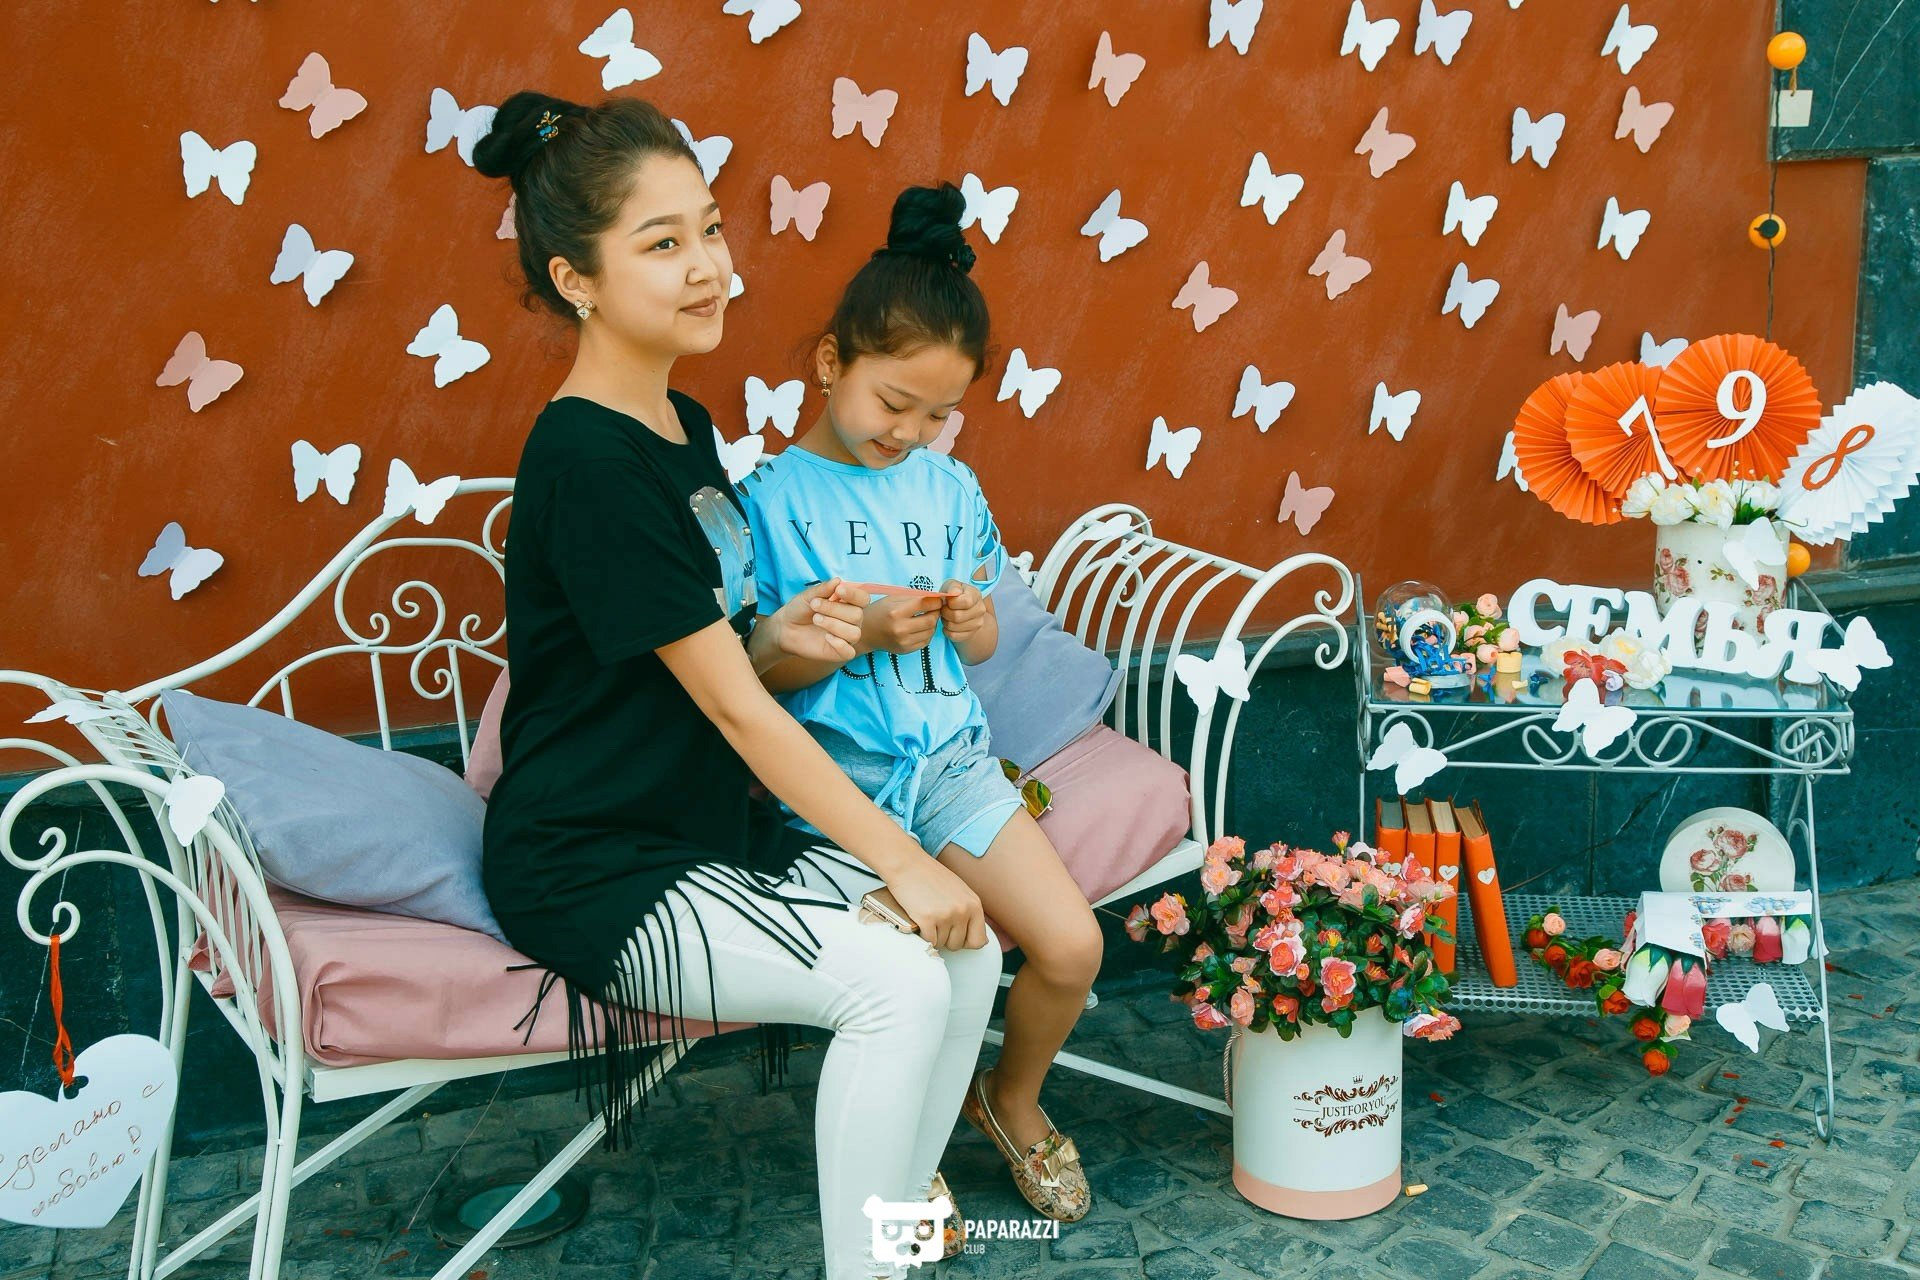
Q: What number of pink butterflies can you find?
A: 13